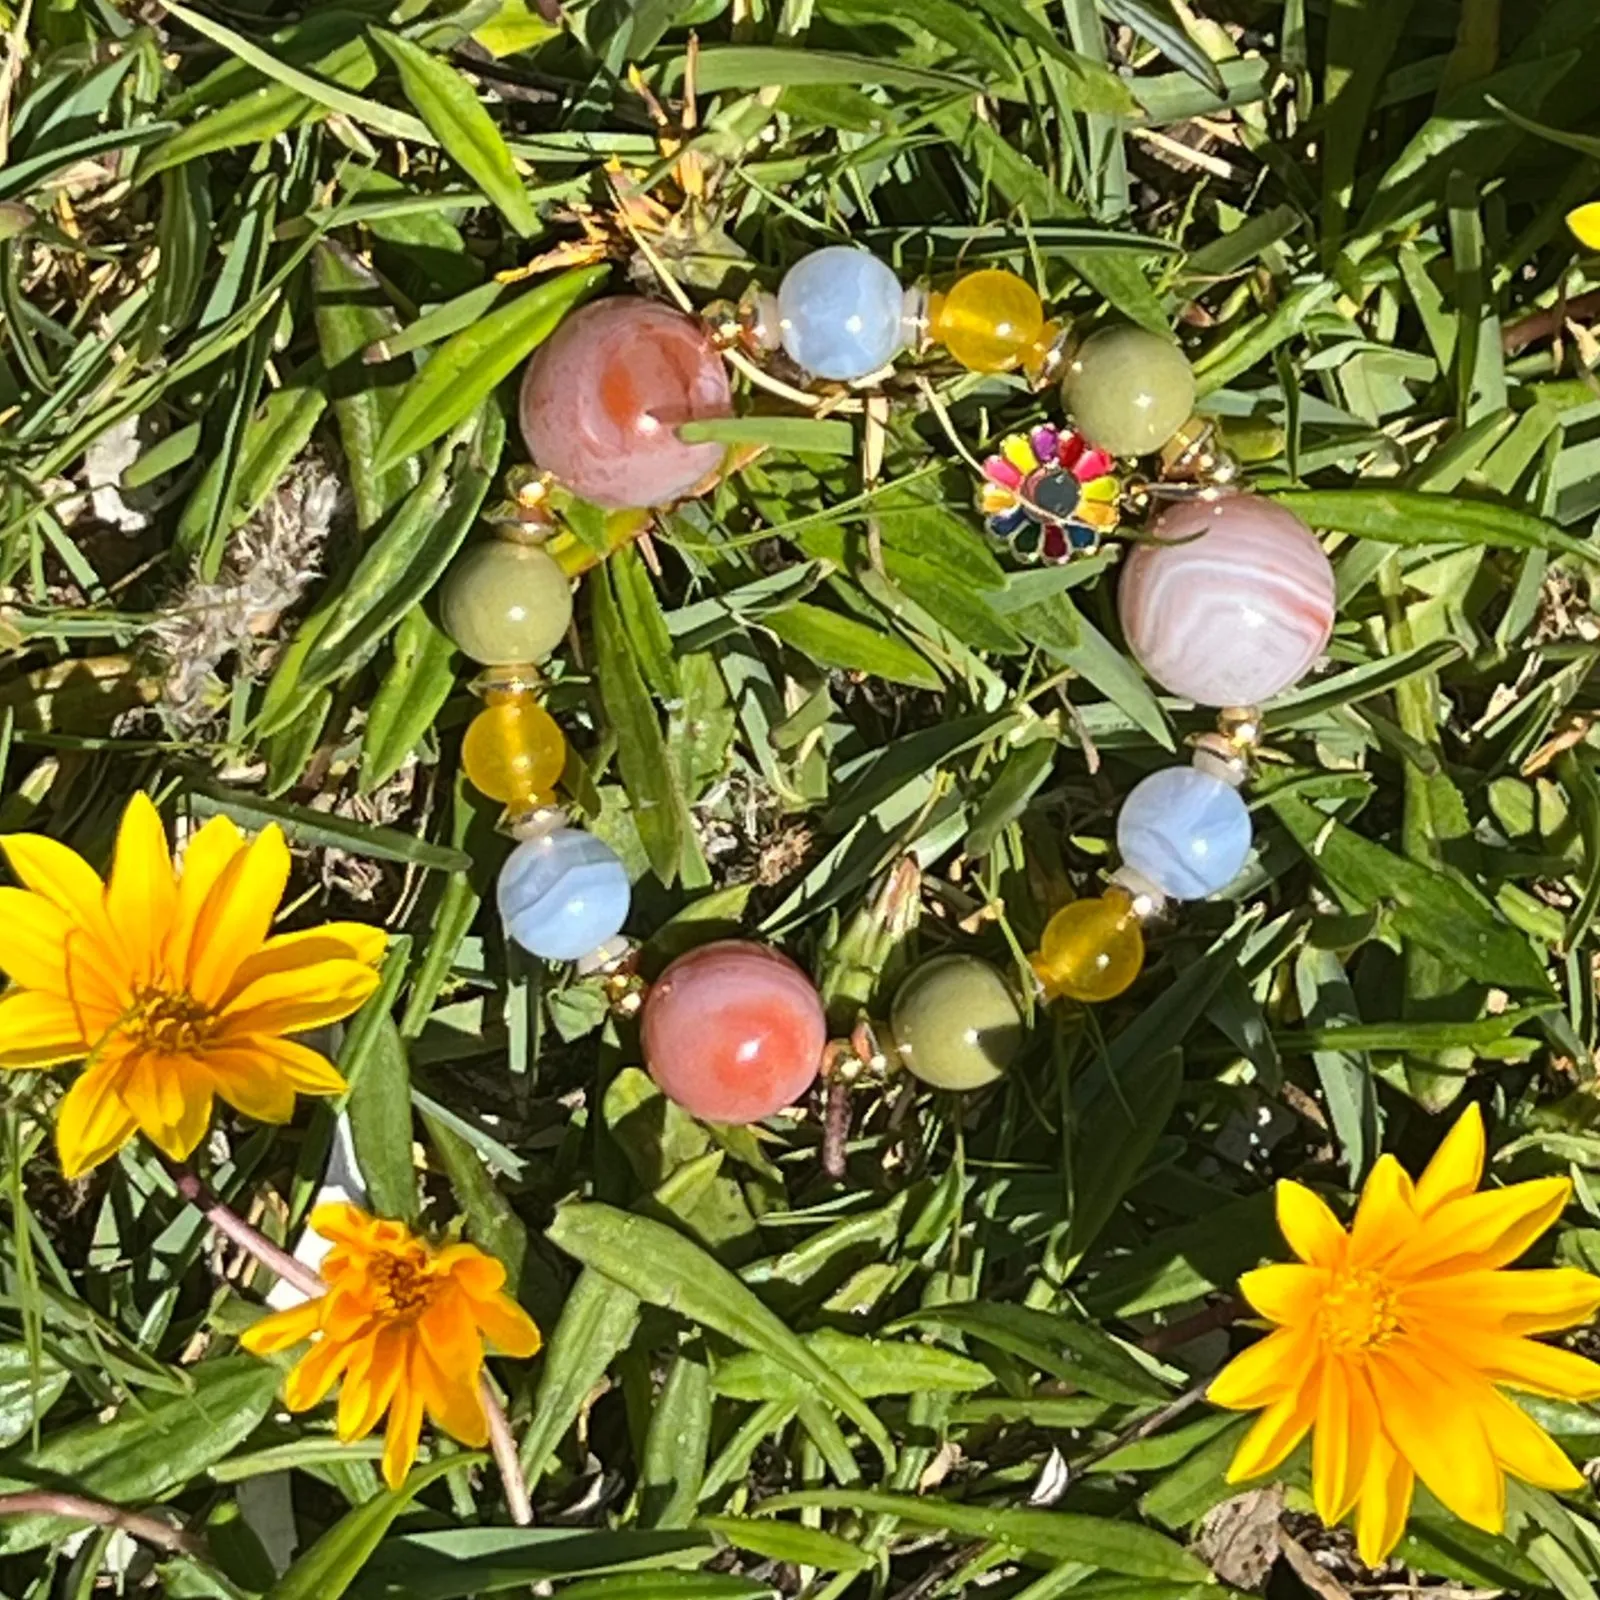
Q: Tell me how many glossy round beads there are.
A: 12